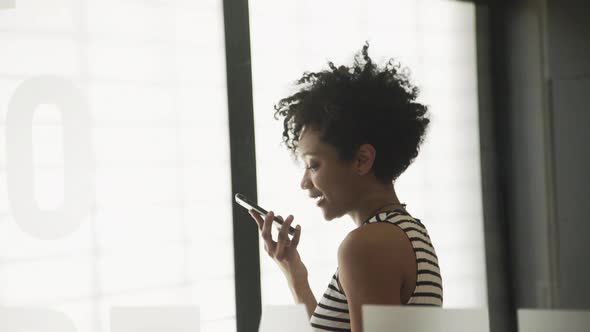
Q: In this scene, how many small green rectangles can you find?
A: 0